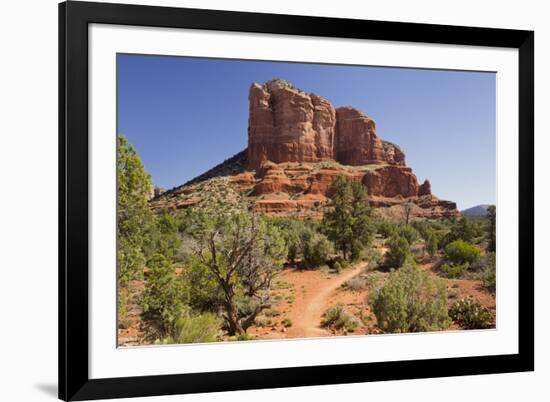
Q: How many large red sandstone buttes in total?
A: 1